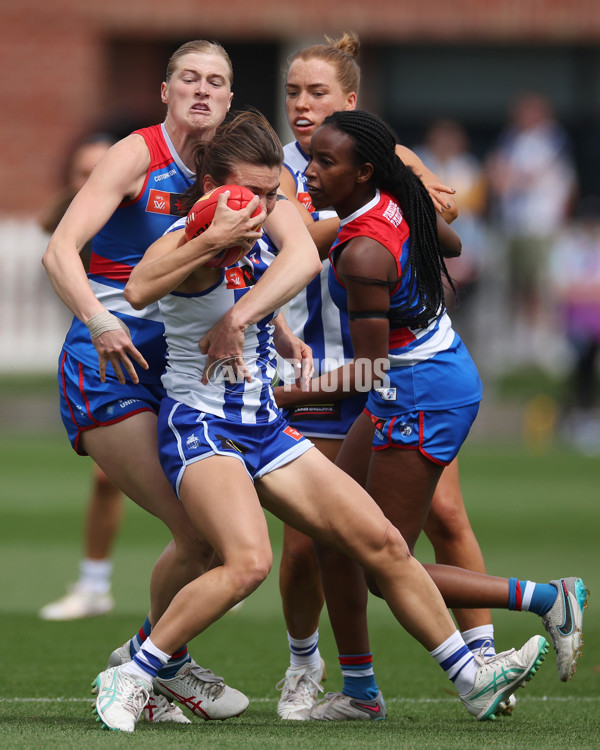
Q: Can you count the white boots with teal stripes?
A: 2